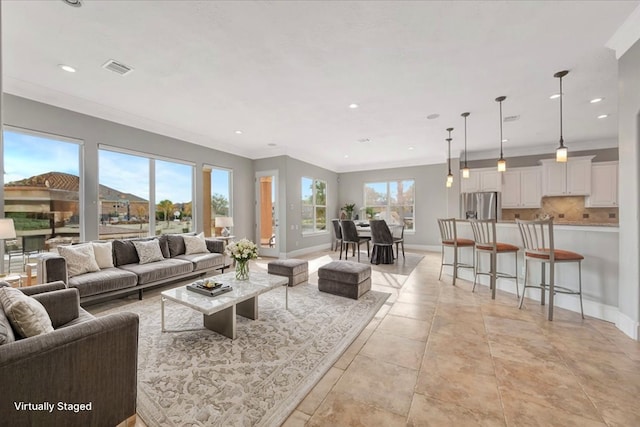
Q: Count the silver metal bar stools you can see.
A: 3